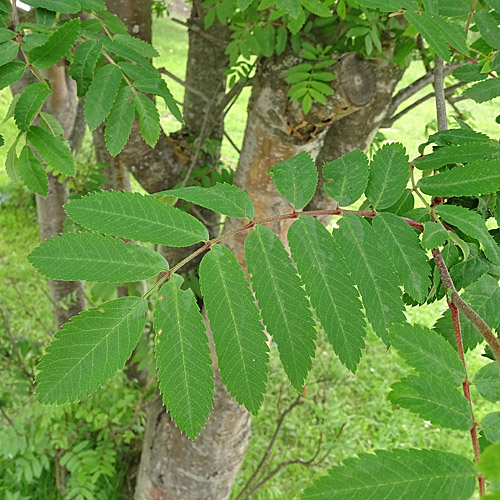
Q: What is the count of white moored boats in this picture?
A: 0